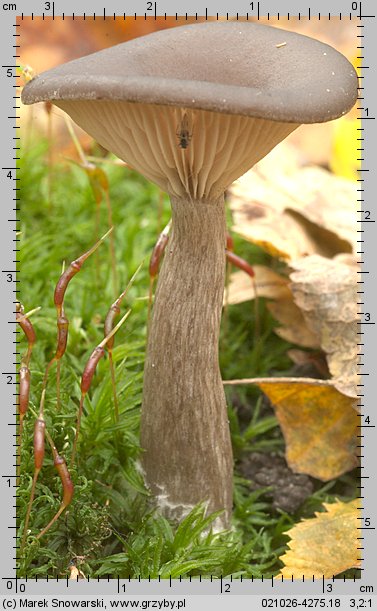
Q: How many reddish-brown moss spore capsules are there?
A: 11